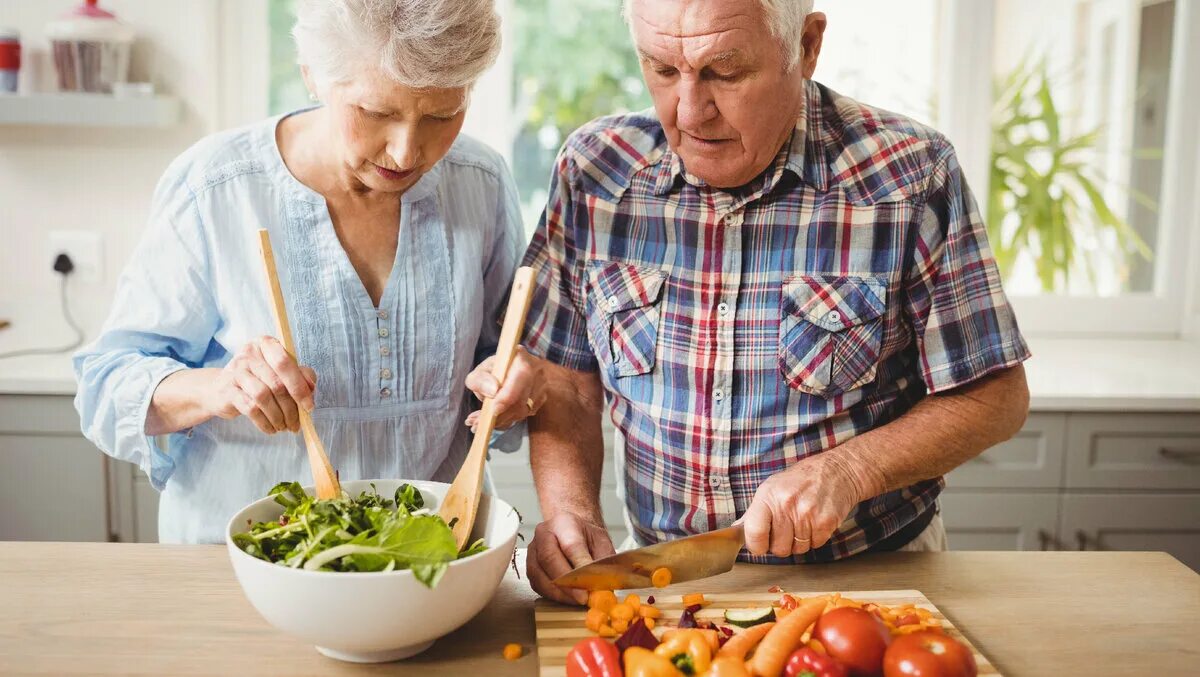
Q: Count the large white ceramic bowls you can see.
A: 1